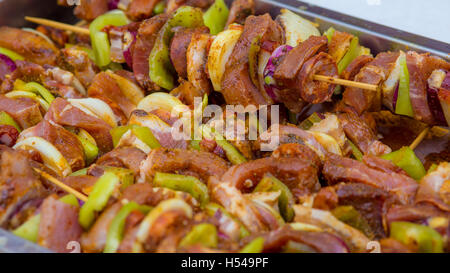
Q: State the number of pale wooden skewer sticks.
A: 4